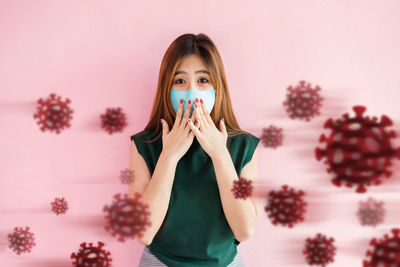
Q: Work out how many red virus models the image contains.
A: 15